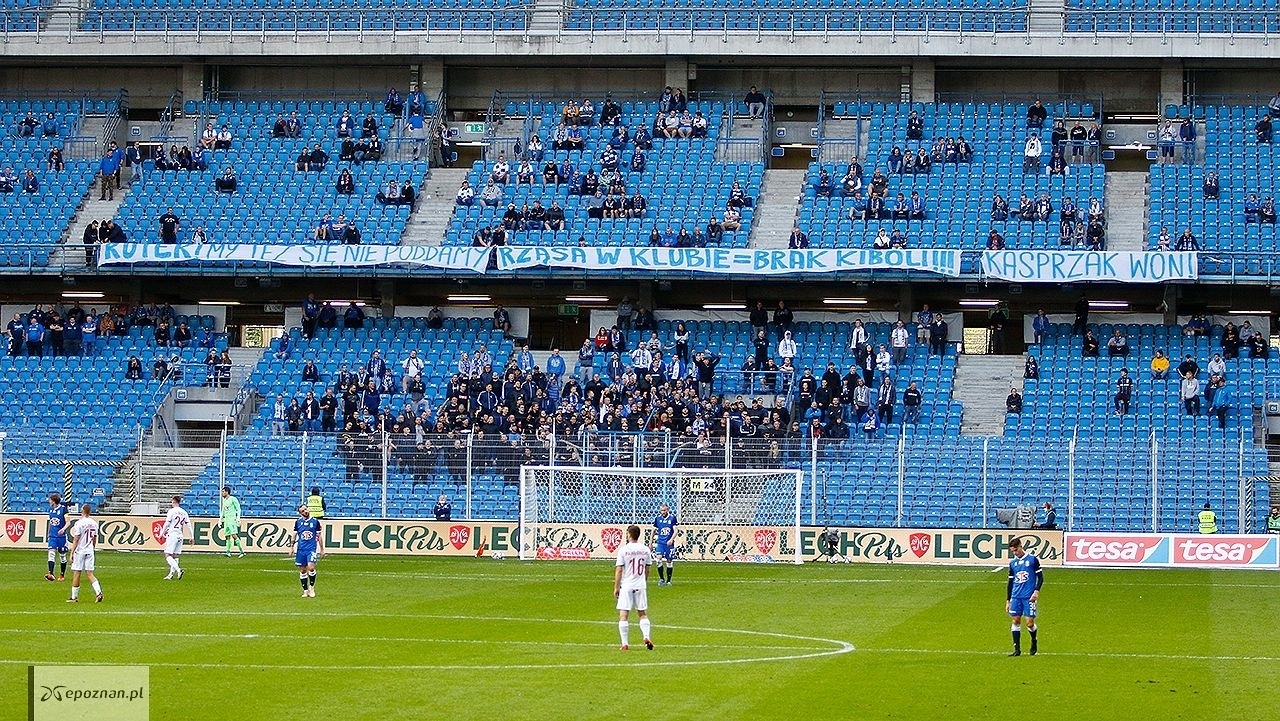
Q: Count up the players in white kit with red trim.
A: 3